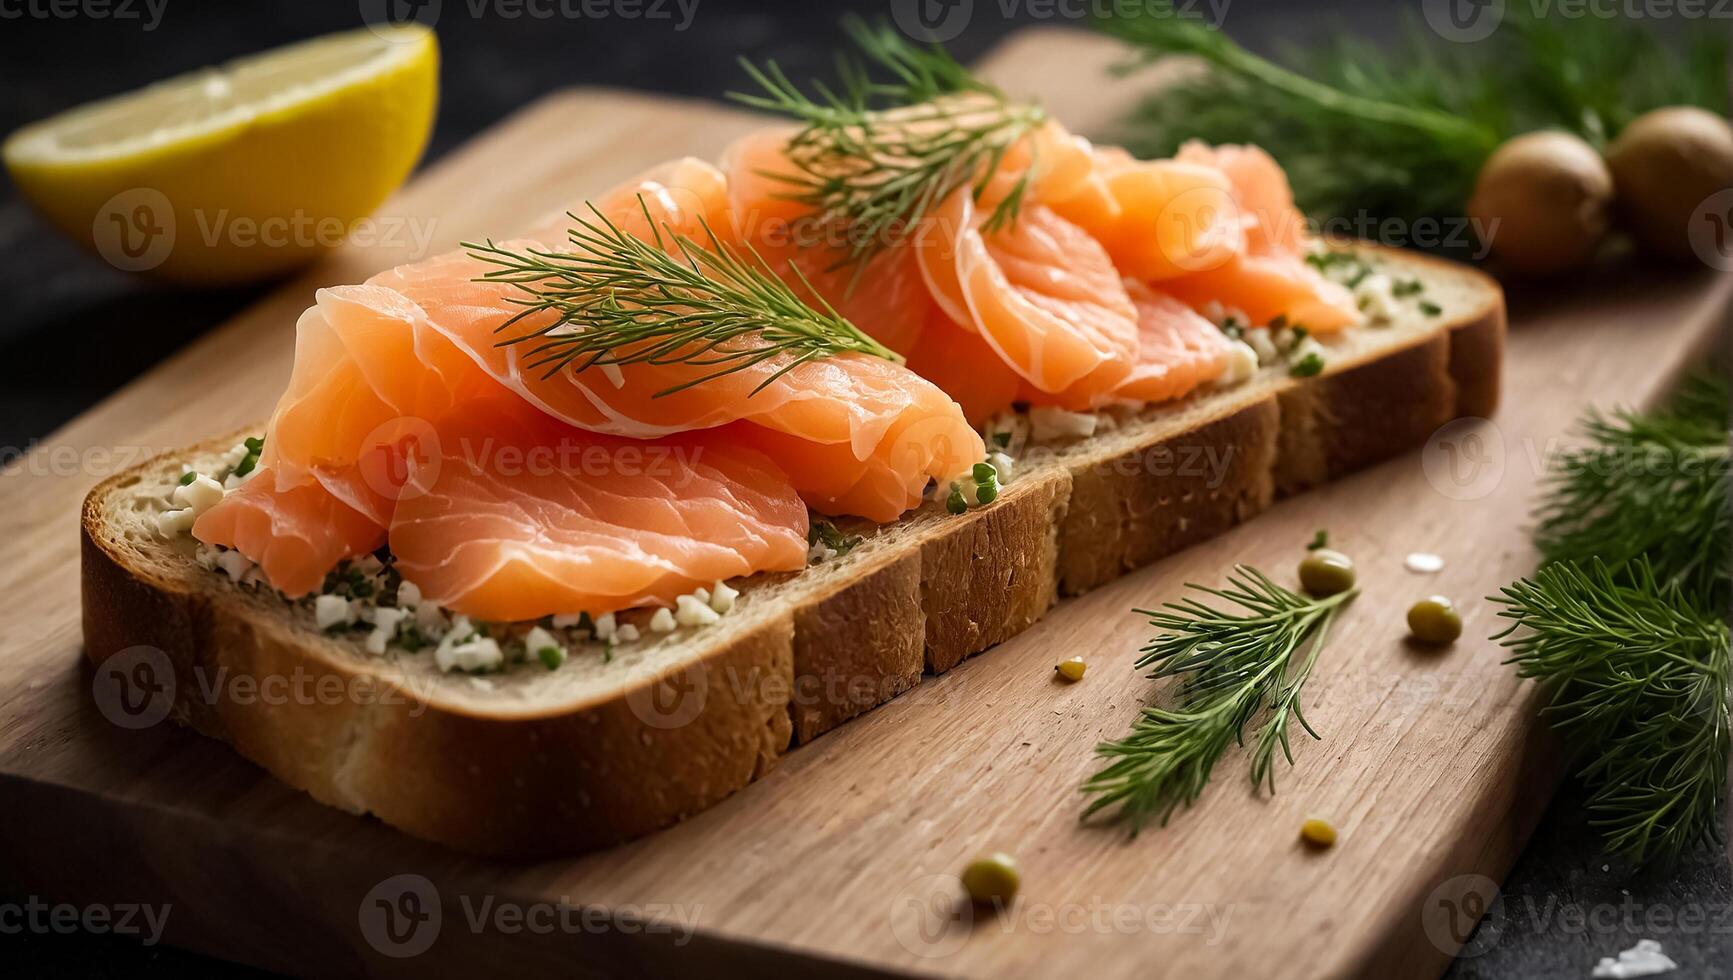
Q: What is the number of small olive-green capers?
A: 5